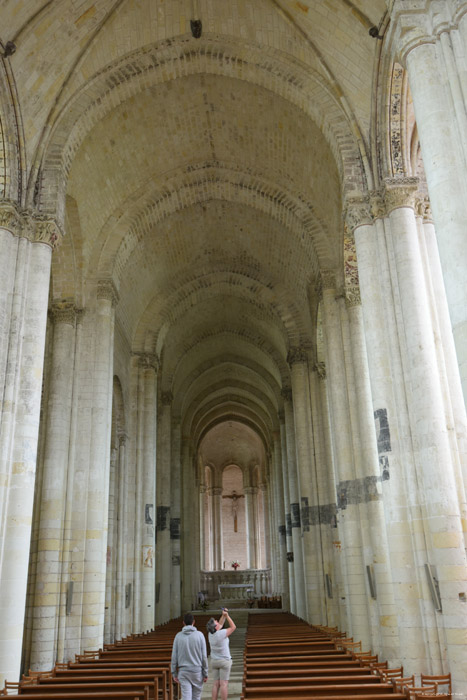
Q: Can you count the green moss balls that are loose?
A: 0